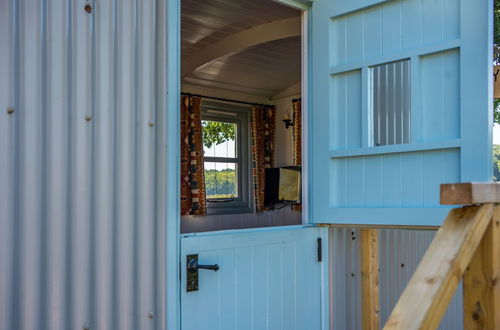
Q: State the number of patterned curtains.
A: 3